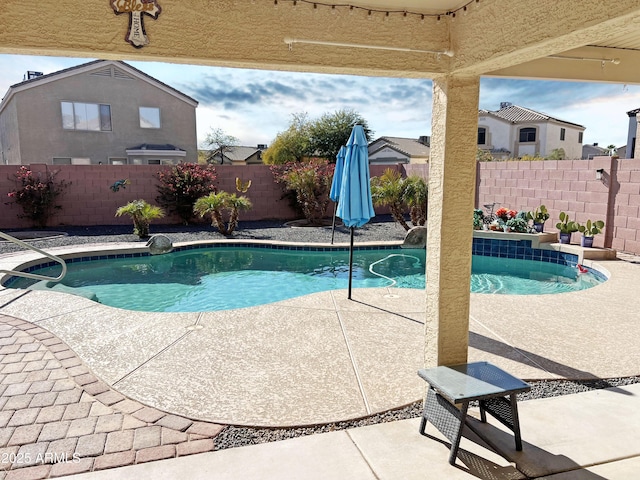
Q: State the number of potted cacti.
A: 3